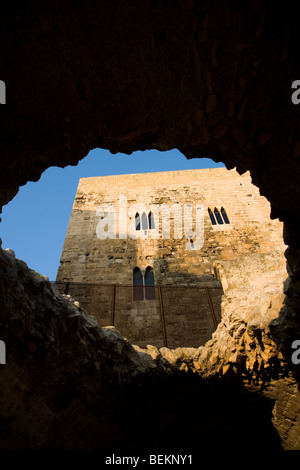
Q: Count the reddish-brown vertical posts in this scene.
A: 4